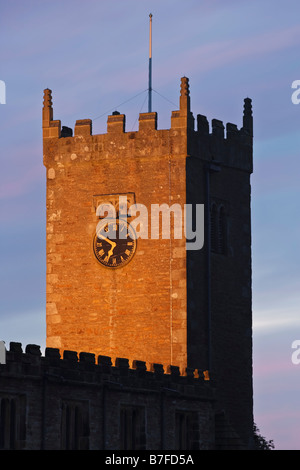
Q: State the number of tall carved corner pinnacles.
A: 3